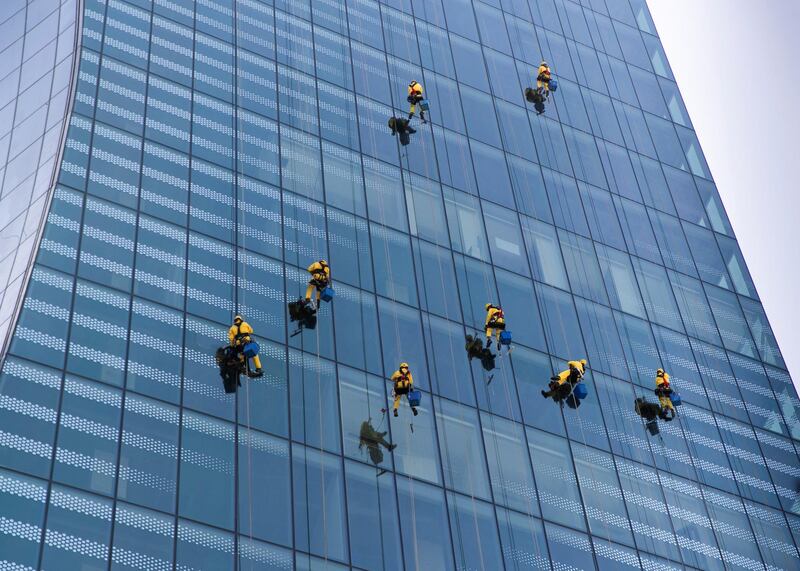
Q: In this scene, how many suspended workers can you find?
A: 8